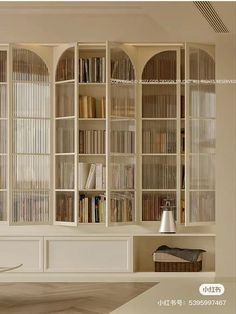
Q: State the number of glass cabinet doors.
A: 6